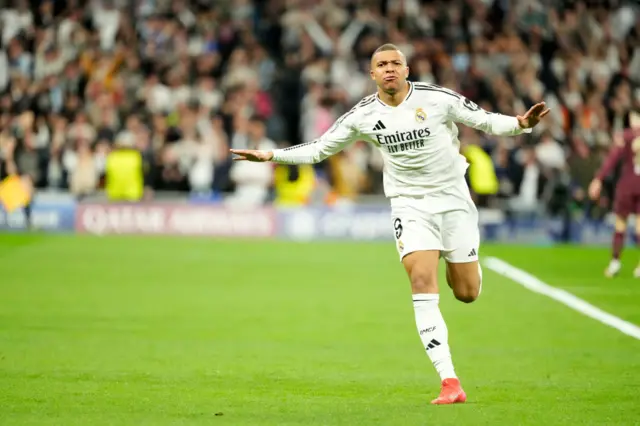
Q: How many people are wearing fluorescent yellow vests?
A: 3